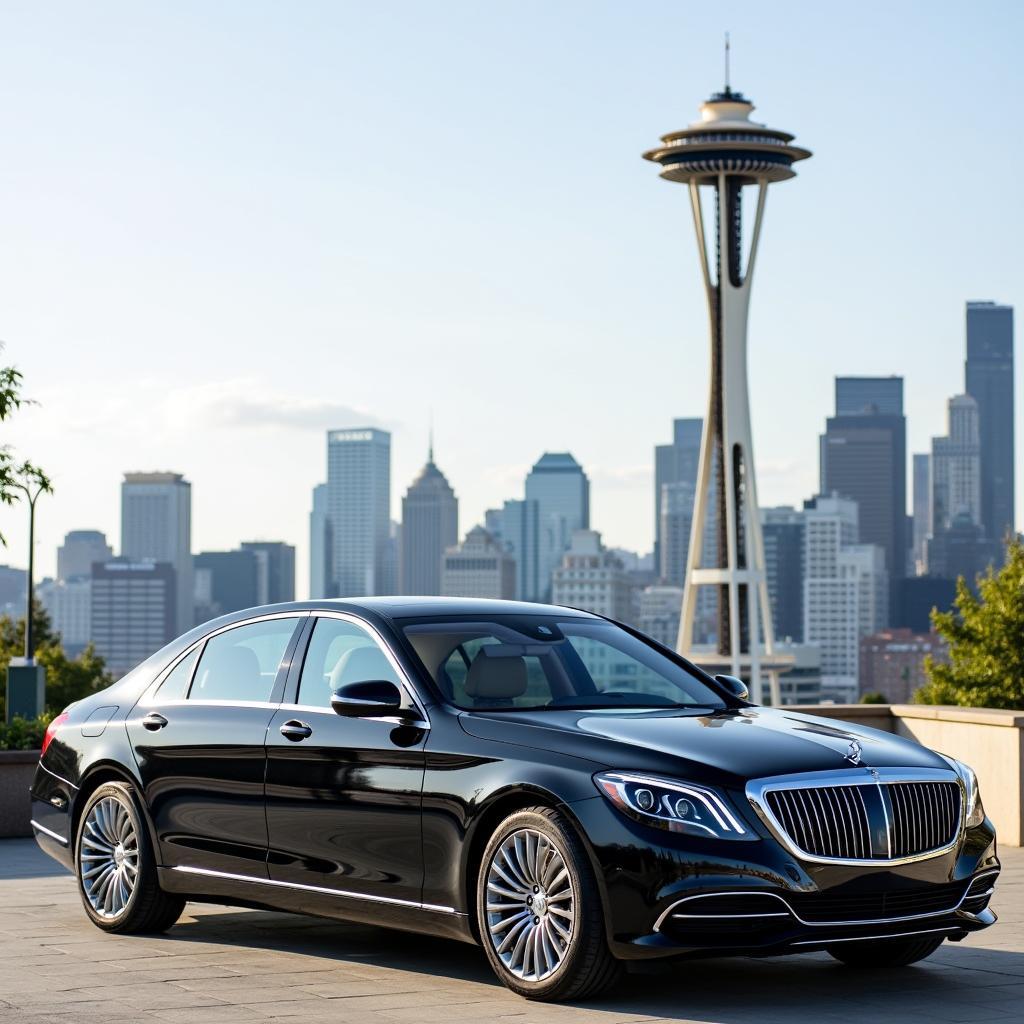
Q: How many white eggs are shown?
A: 0